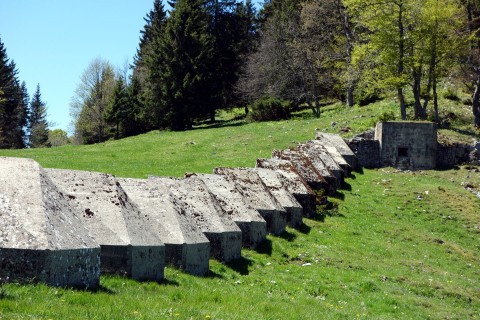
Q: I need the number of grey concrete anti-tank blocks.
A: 13